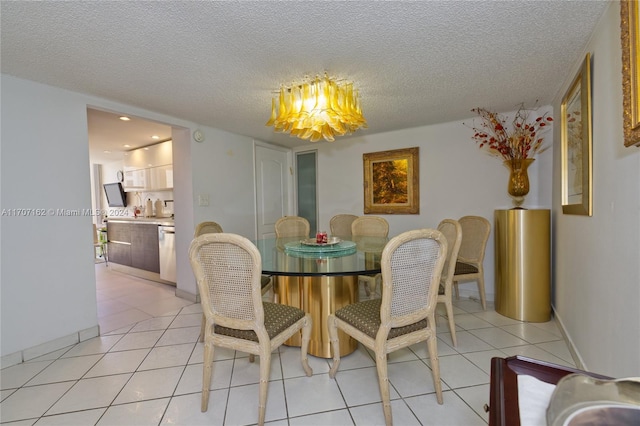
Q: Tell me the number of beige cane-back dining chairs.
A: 8